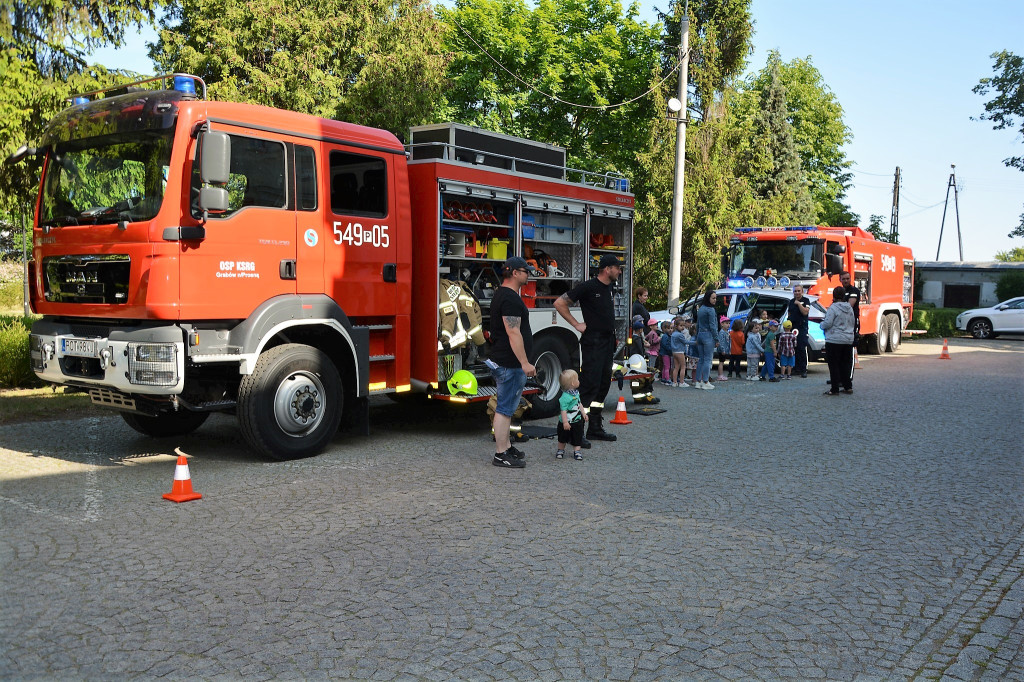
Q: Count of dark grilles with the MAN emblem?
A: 1